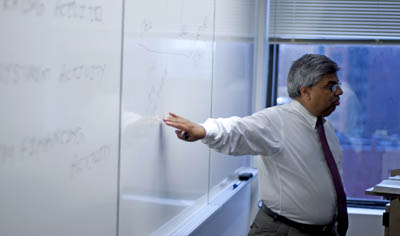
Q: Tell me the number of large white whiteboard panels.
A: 3